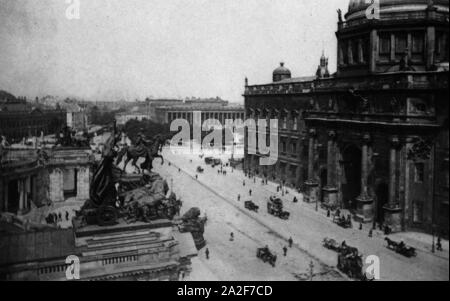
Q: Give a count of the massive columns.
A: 4